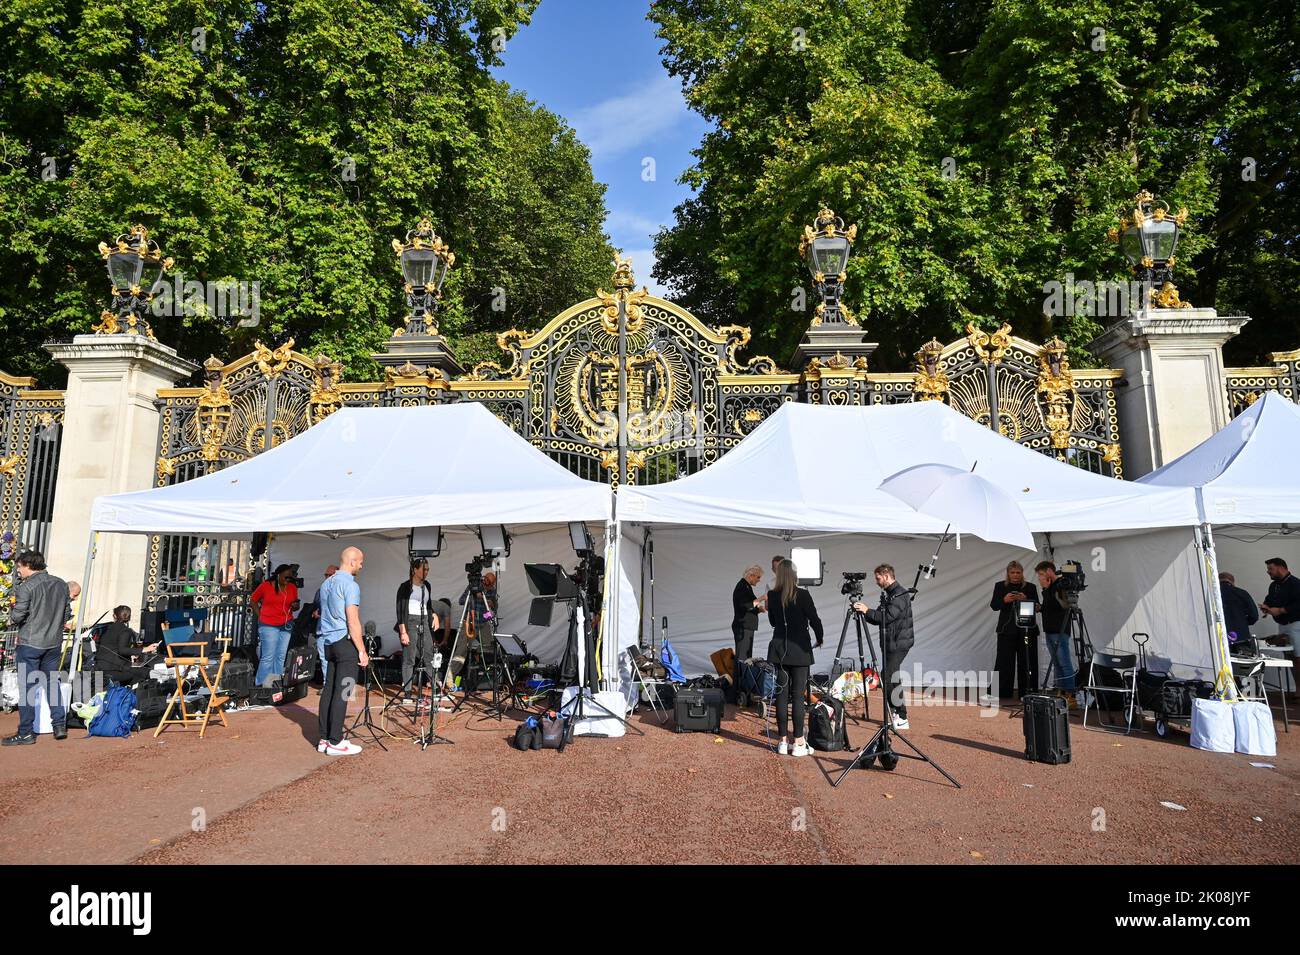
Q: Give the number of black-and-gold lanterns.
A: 4